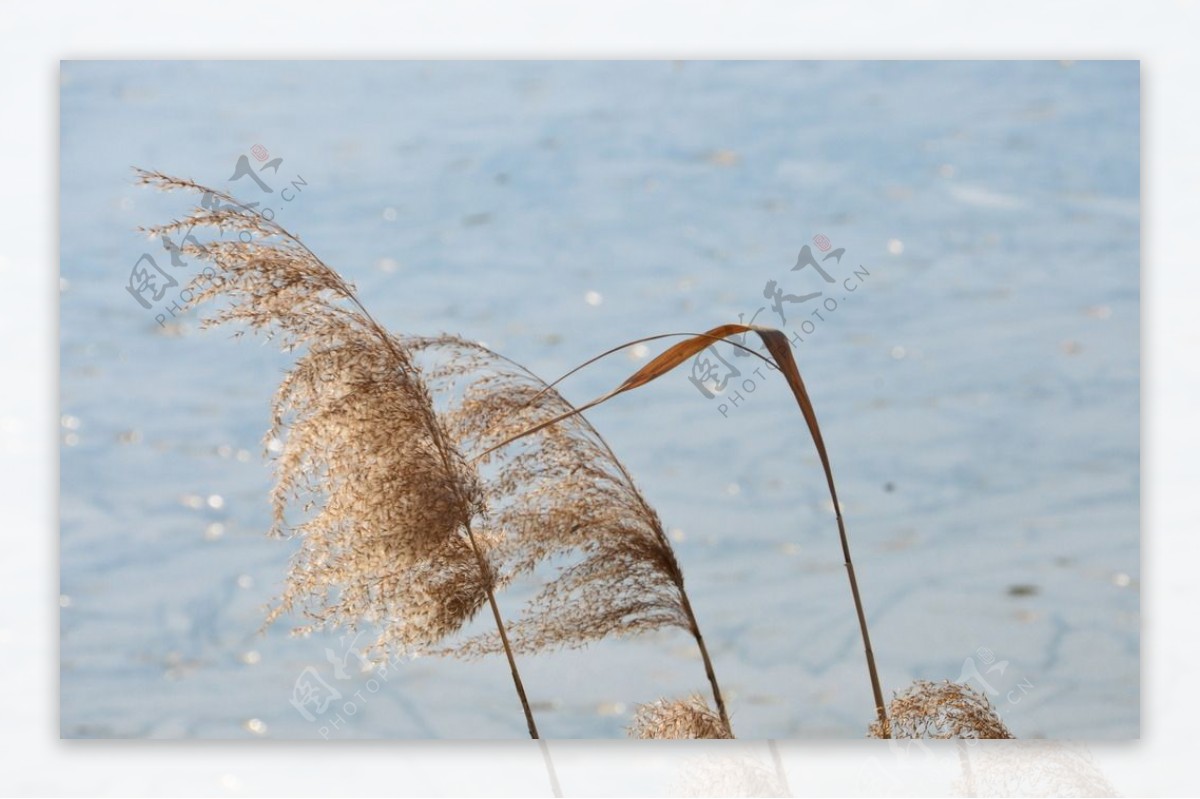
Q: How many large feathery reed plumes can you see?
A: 2